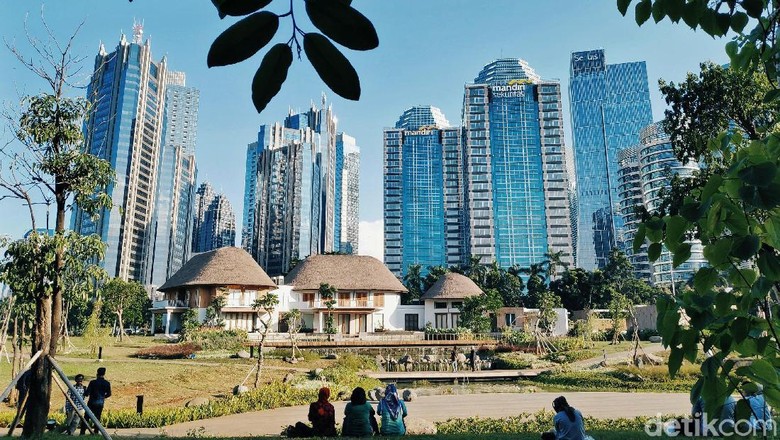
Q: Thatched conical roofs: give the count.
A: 3